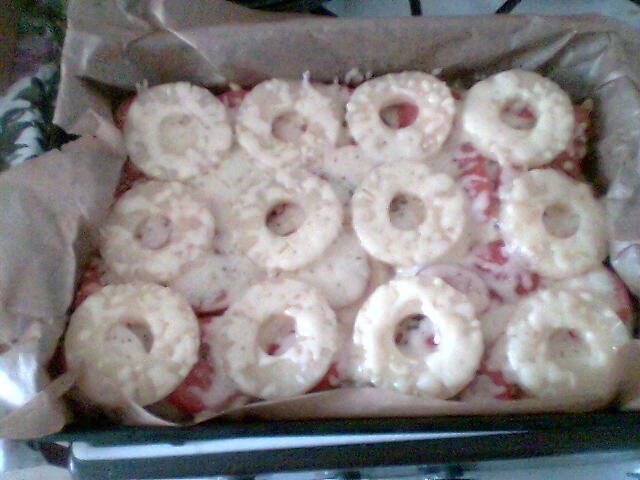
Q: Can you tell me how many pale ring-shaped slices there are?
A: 12